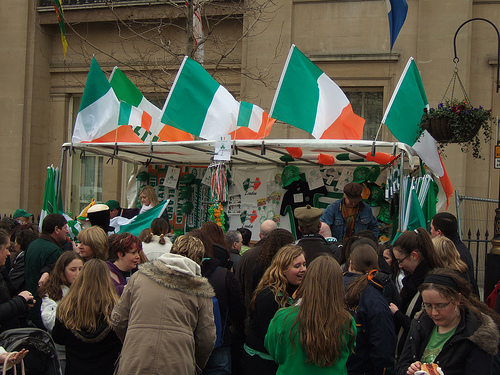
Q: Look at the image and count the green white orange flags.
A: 7